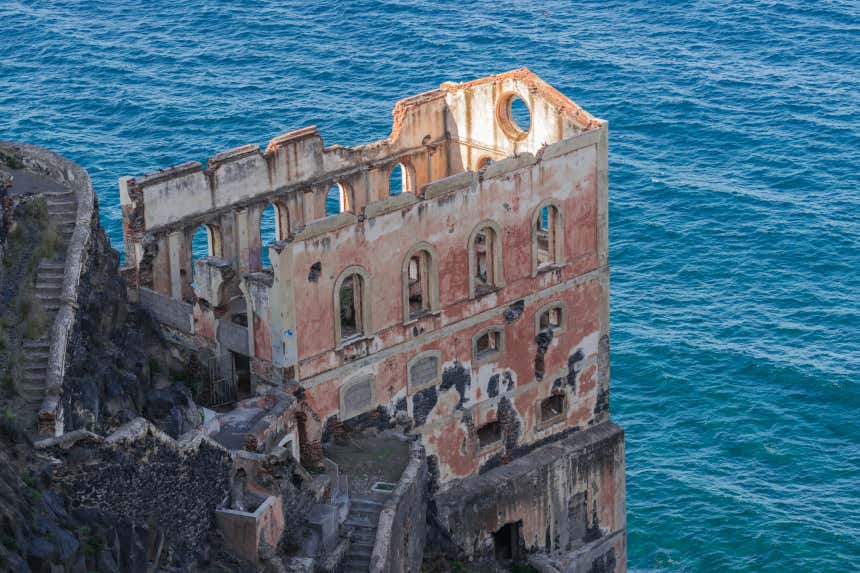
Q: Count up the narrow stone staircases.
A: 2